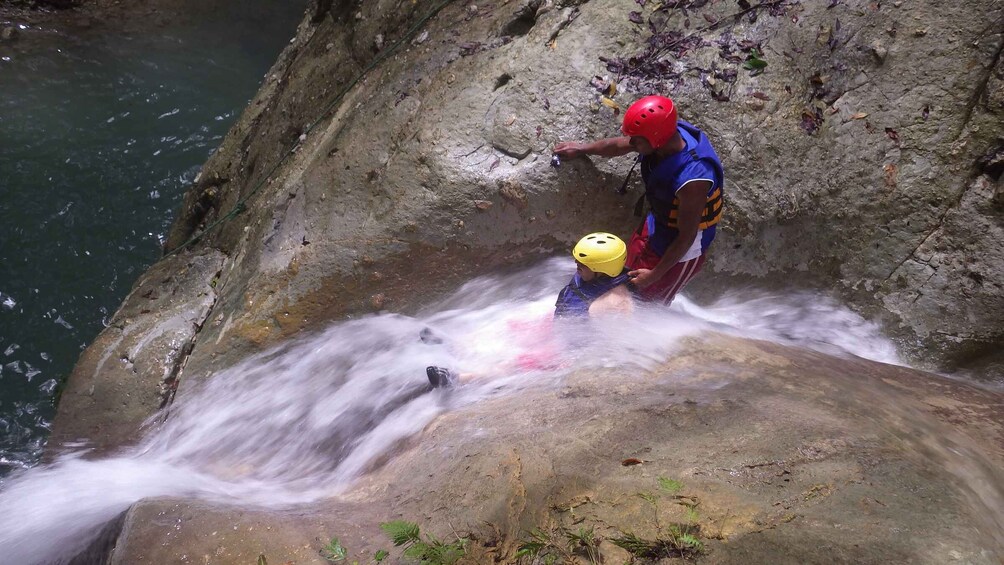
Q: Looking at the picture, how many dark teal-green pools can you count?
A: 1